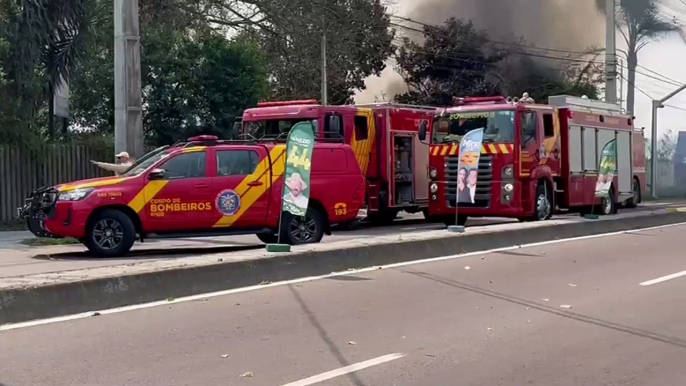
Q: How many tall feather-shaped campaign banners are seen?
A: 3